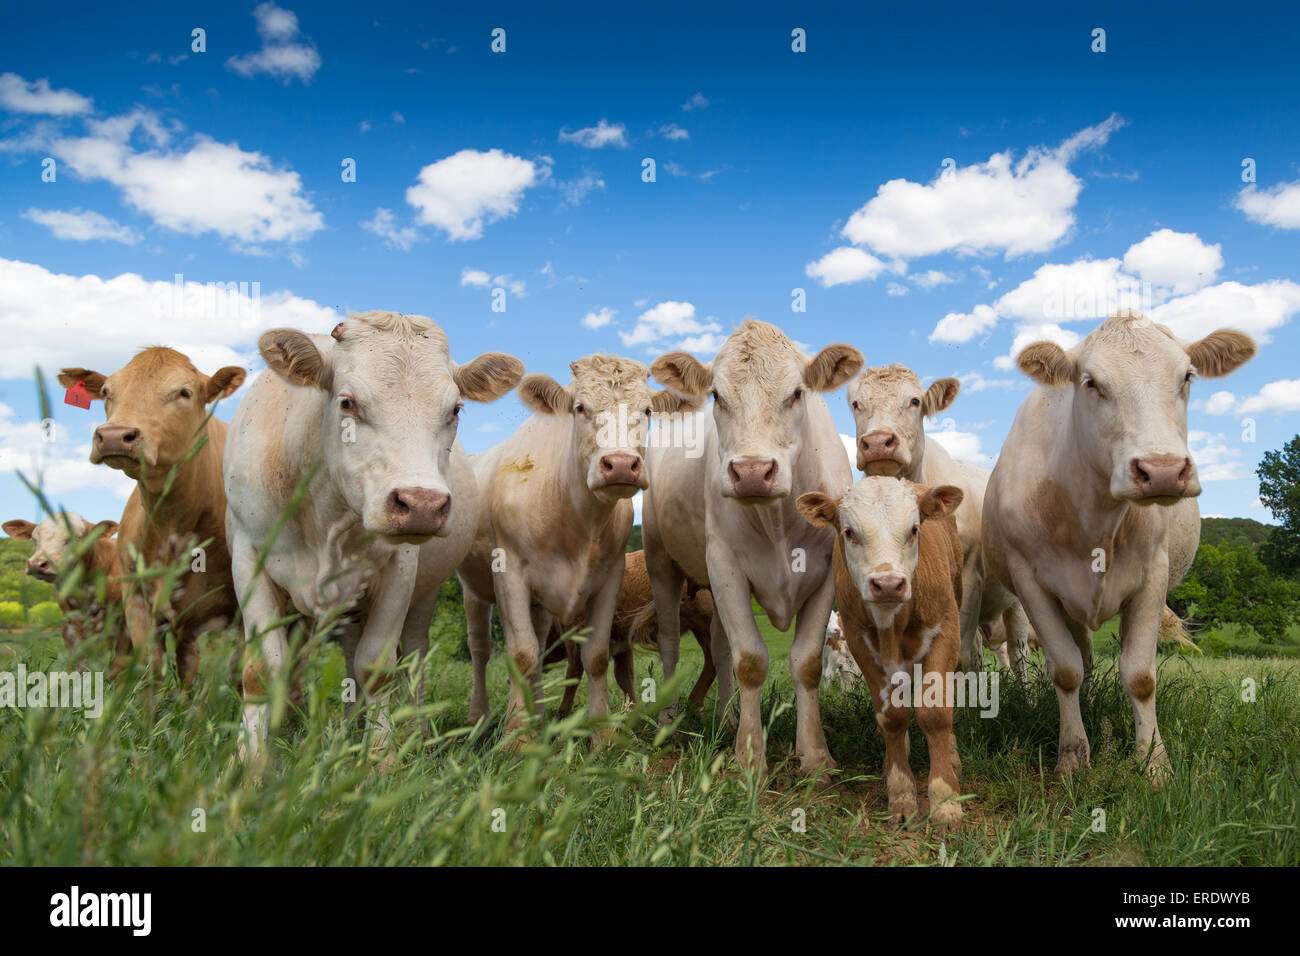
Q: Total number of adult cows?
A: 6